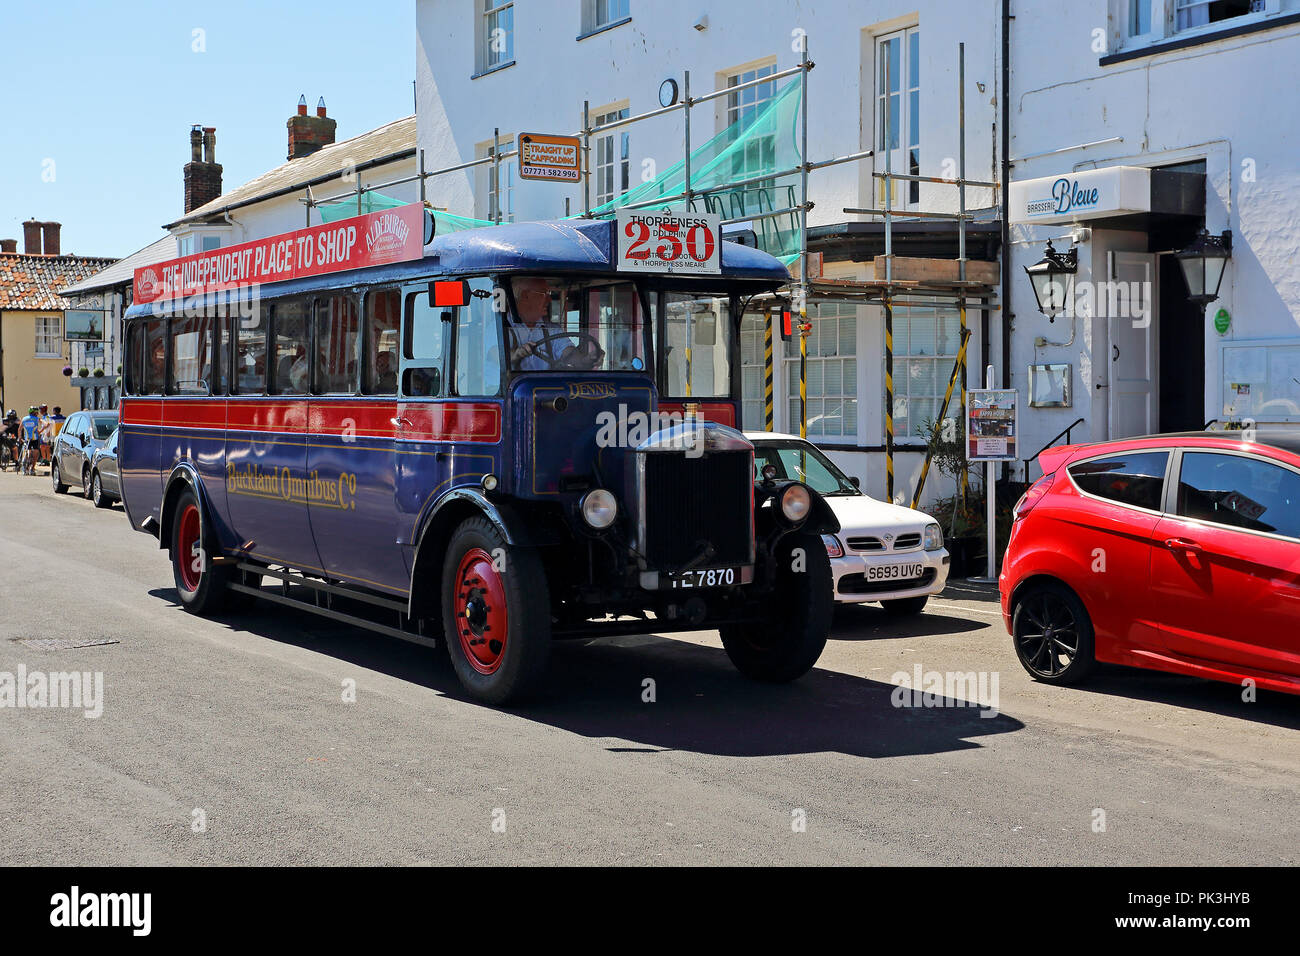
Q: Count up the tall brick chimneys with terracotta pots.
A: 2